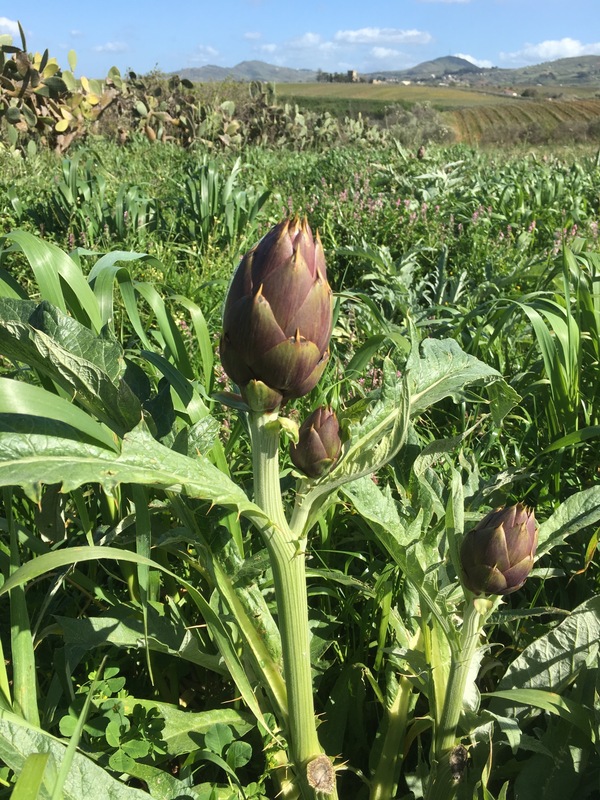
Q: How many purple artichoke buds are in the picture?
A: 3